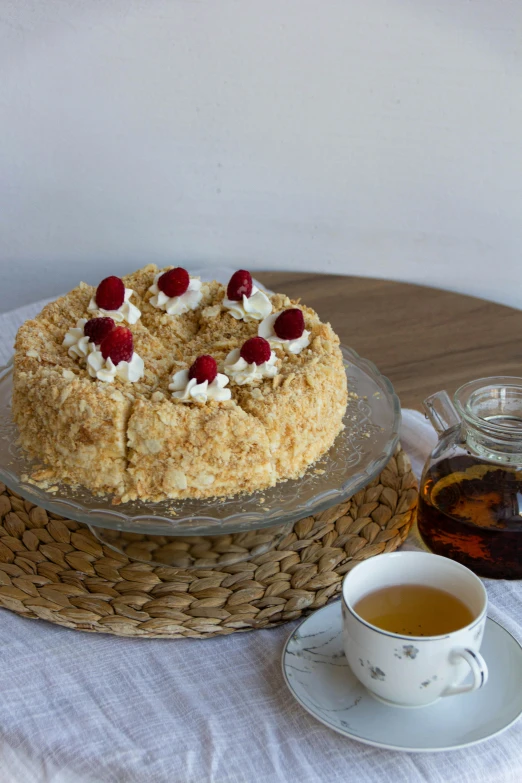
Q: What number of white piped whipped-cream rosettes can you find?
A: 8